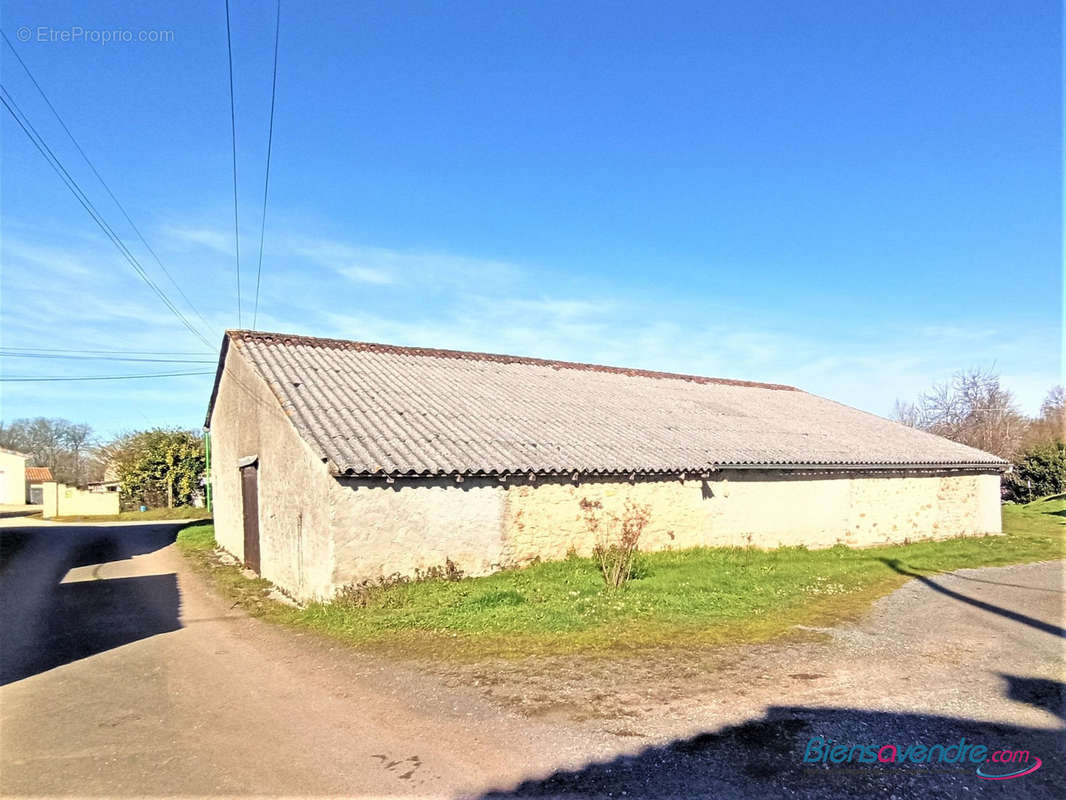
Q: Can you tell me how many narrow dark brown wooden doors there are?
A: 1